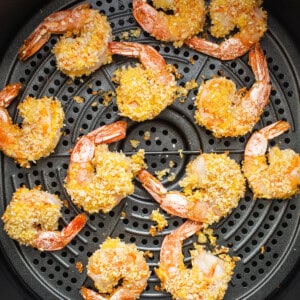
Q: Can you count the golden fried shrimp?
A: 12